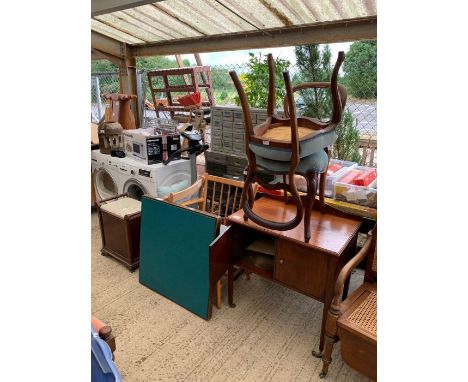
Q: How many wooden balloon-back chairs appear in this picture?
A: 2